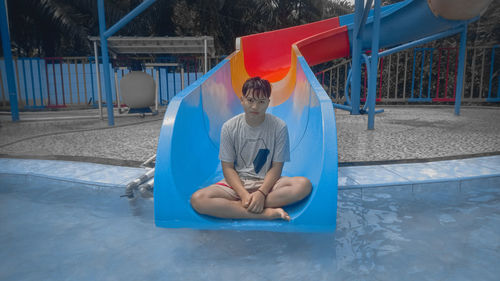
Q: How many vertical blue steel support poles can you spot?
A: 5